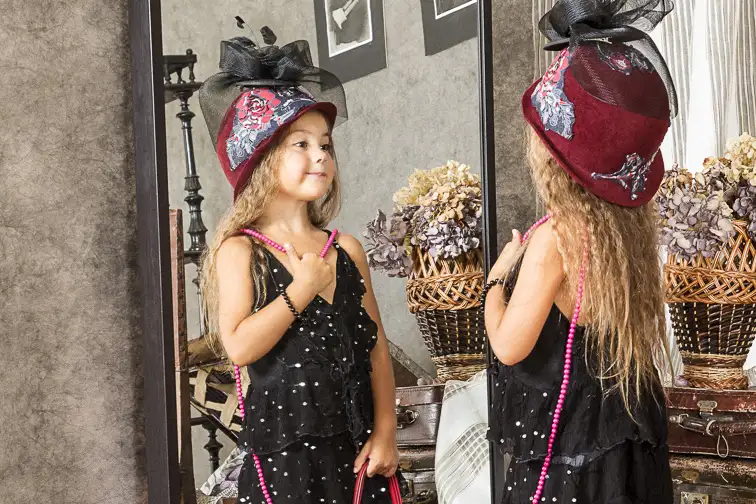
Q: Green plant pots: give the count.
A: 0